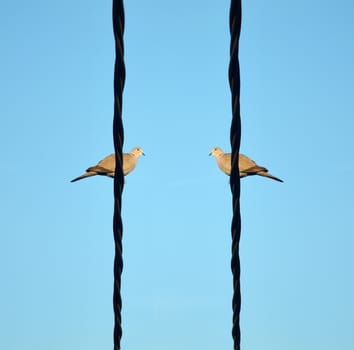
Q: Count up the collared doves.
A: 2